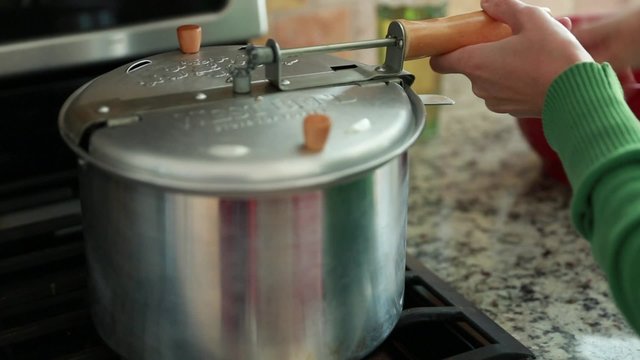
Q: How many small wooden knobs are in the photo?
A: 2